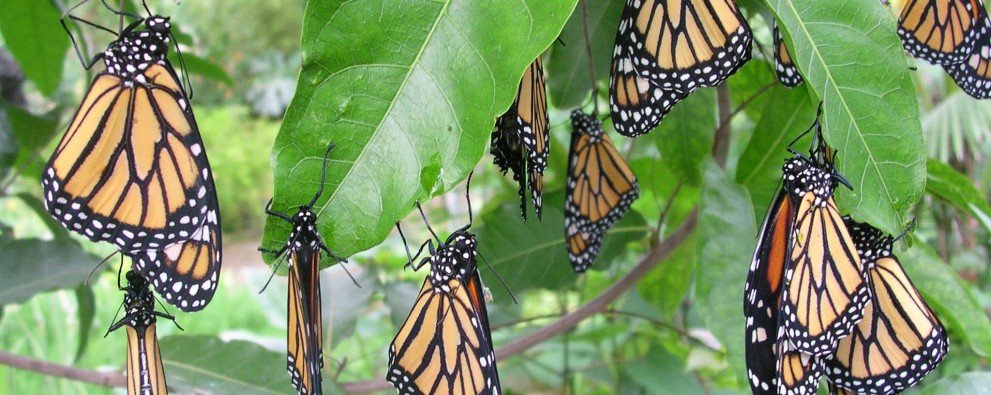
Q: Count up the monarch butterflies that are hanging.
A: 11